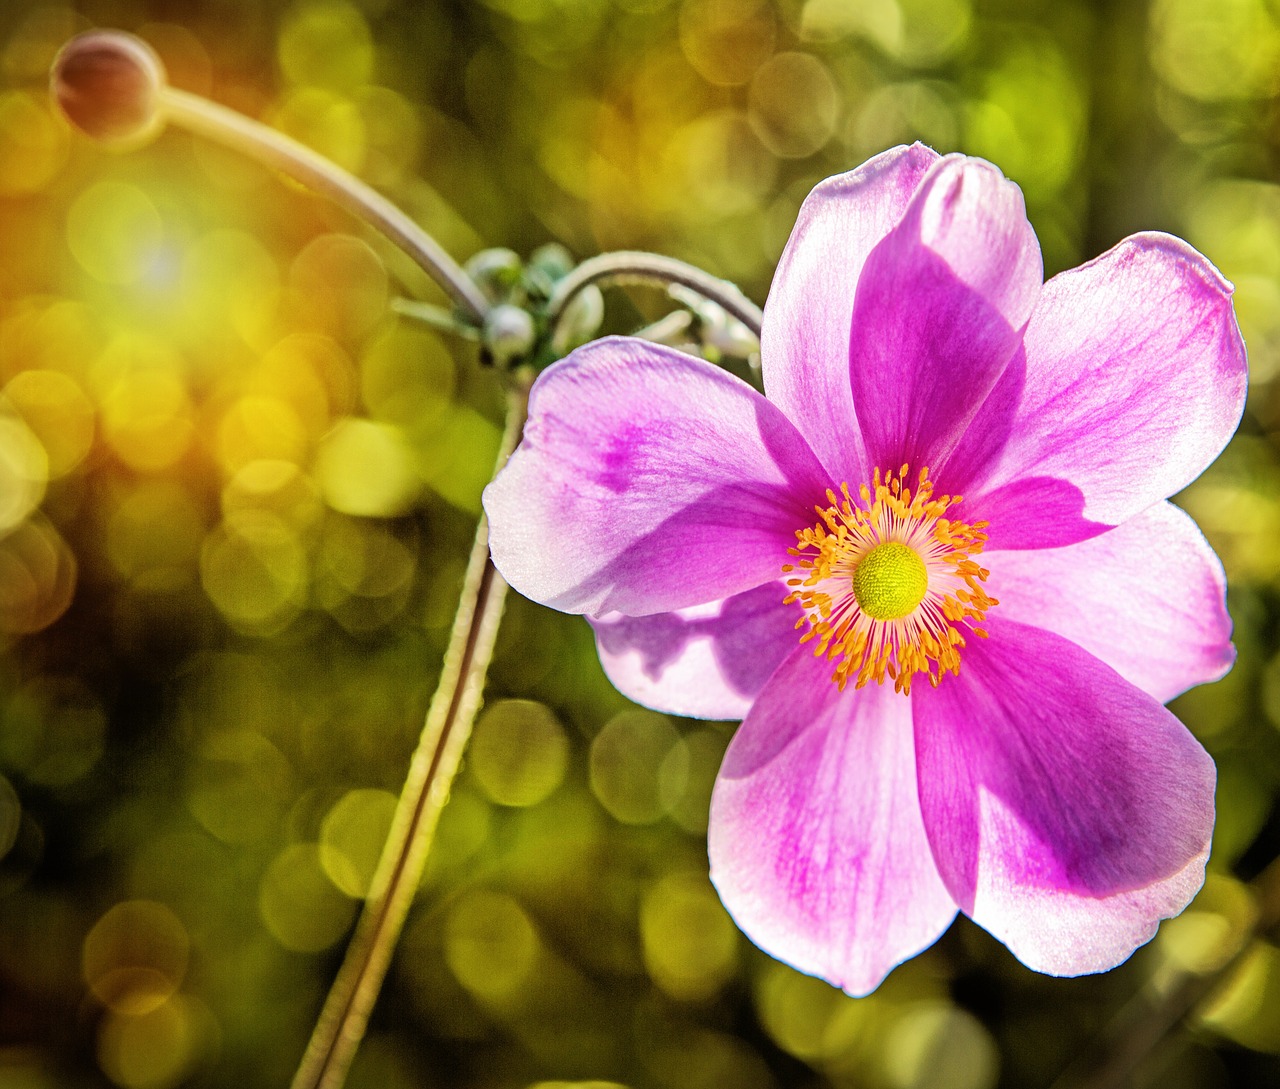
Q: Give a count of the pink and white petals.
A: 8